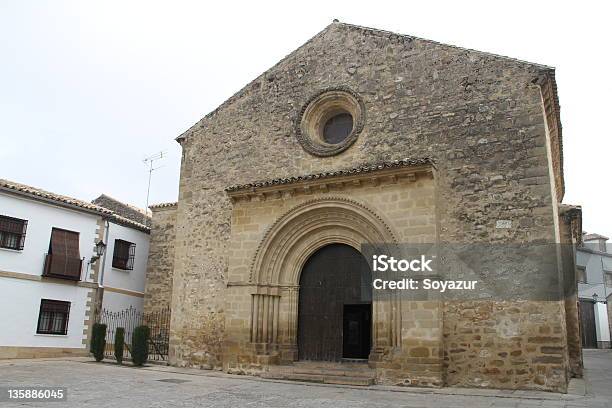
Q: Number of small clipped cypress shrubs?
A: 3